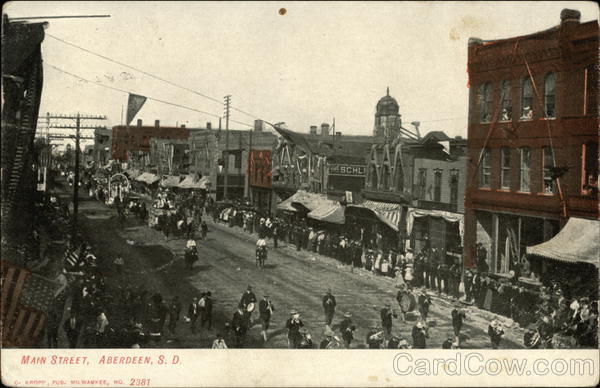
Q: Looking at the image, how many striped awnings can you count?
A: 1